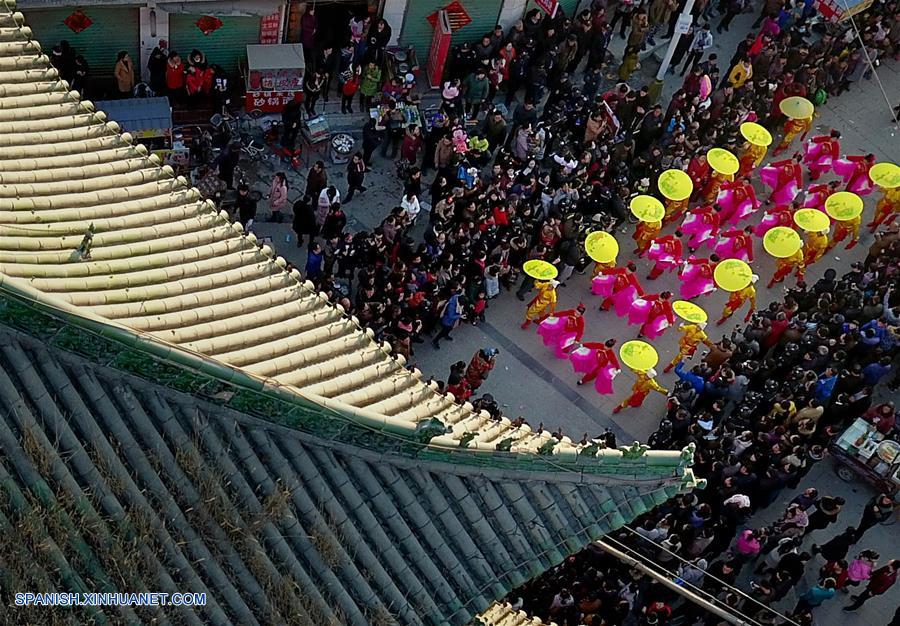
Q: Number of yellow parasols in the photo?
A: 14